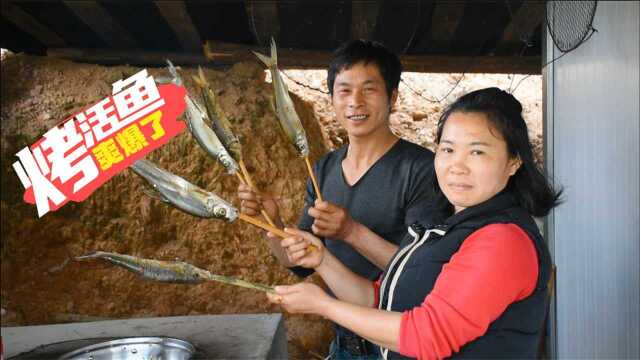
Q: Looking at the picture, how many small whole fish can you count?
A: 5